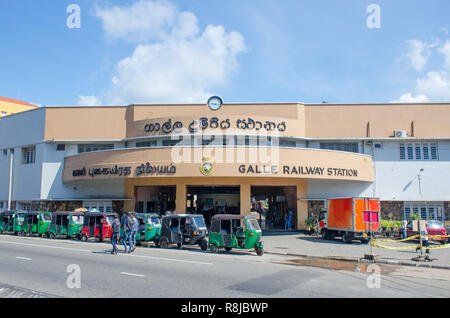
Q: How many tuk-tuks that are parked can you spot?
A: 7